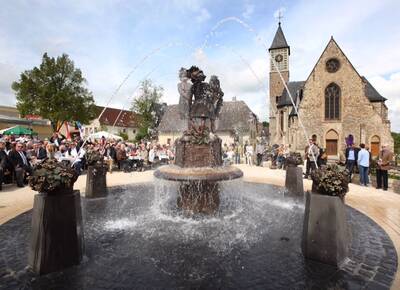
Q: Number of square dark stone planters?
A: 4